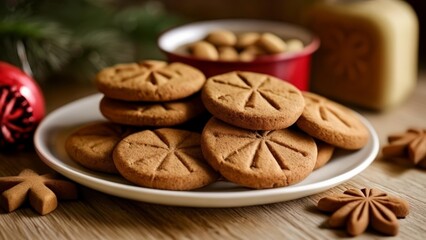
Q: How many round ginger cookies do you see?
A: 8